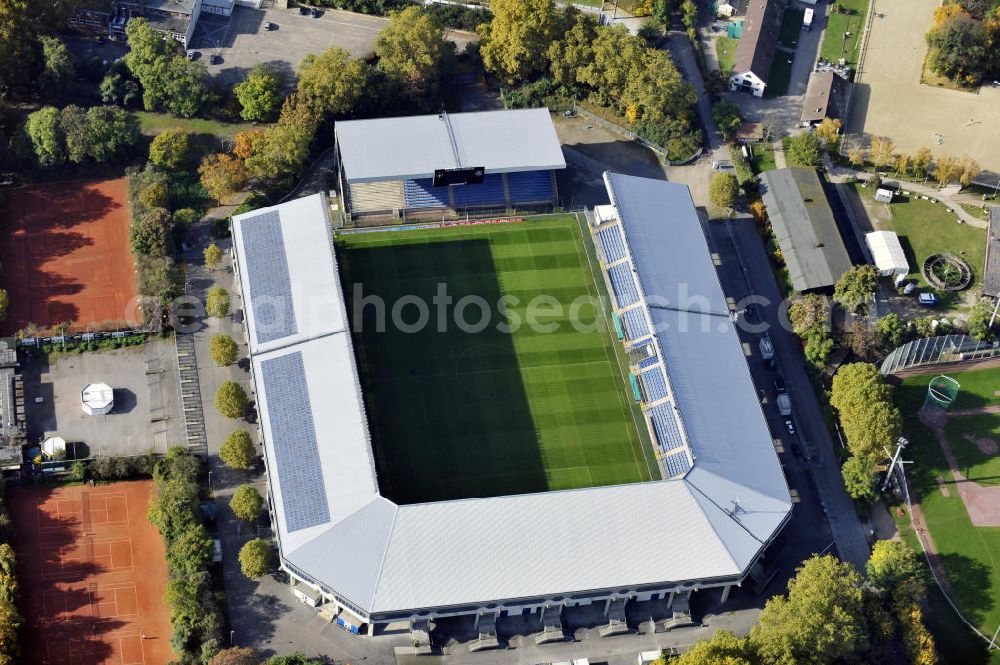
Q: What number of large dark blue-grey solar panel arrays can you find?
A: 2